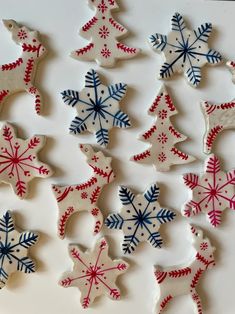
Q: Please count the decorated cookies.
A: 13